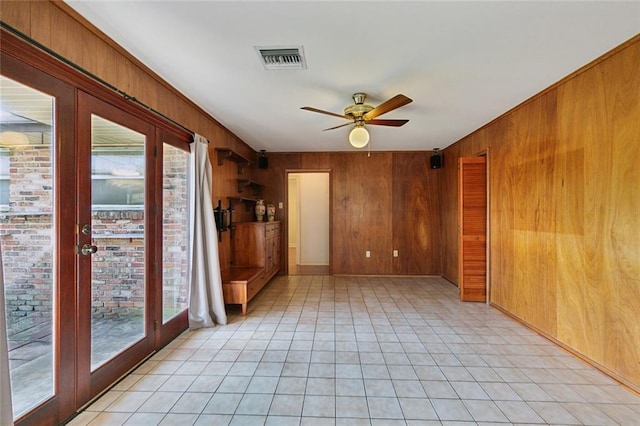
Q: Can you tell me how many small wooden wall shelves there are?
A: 3